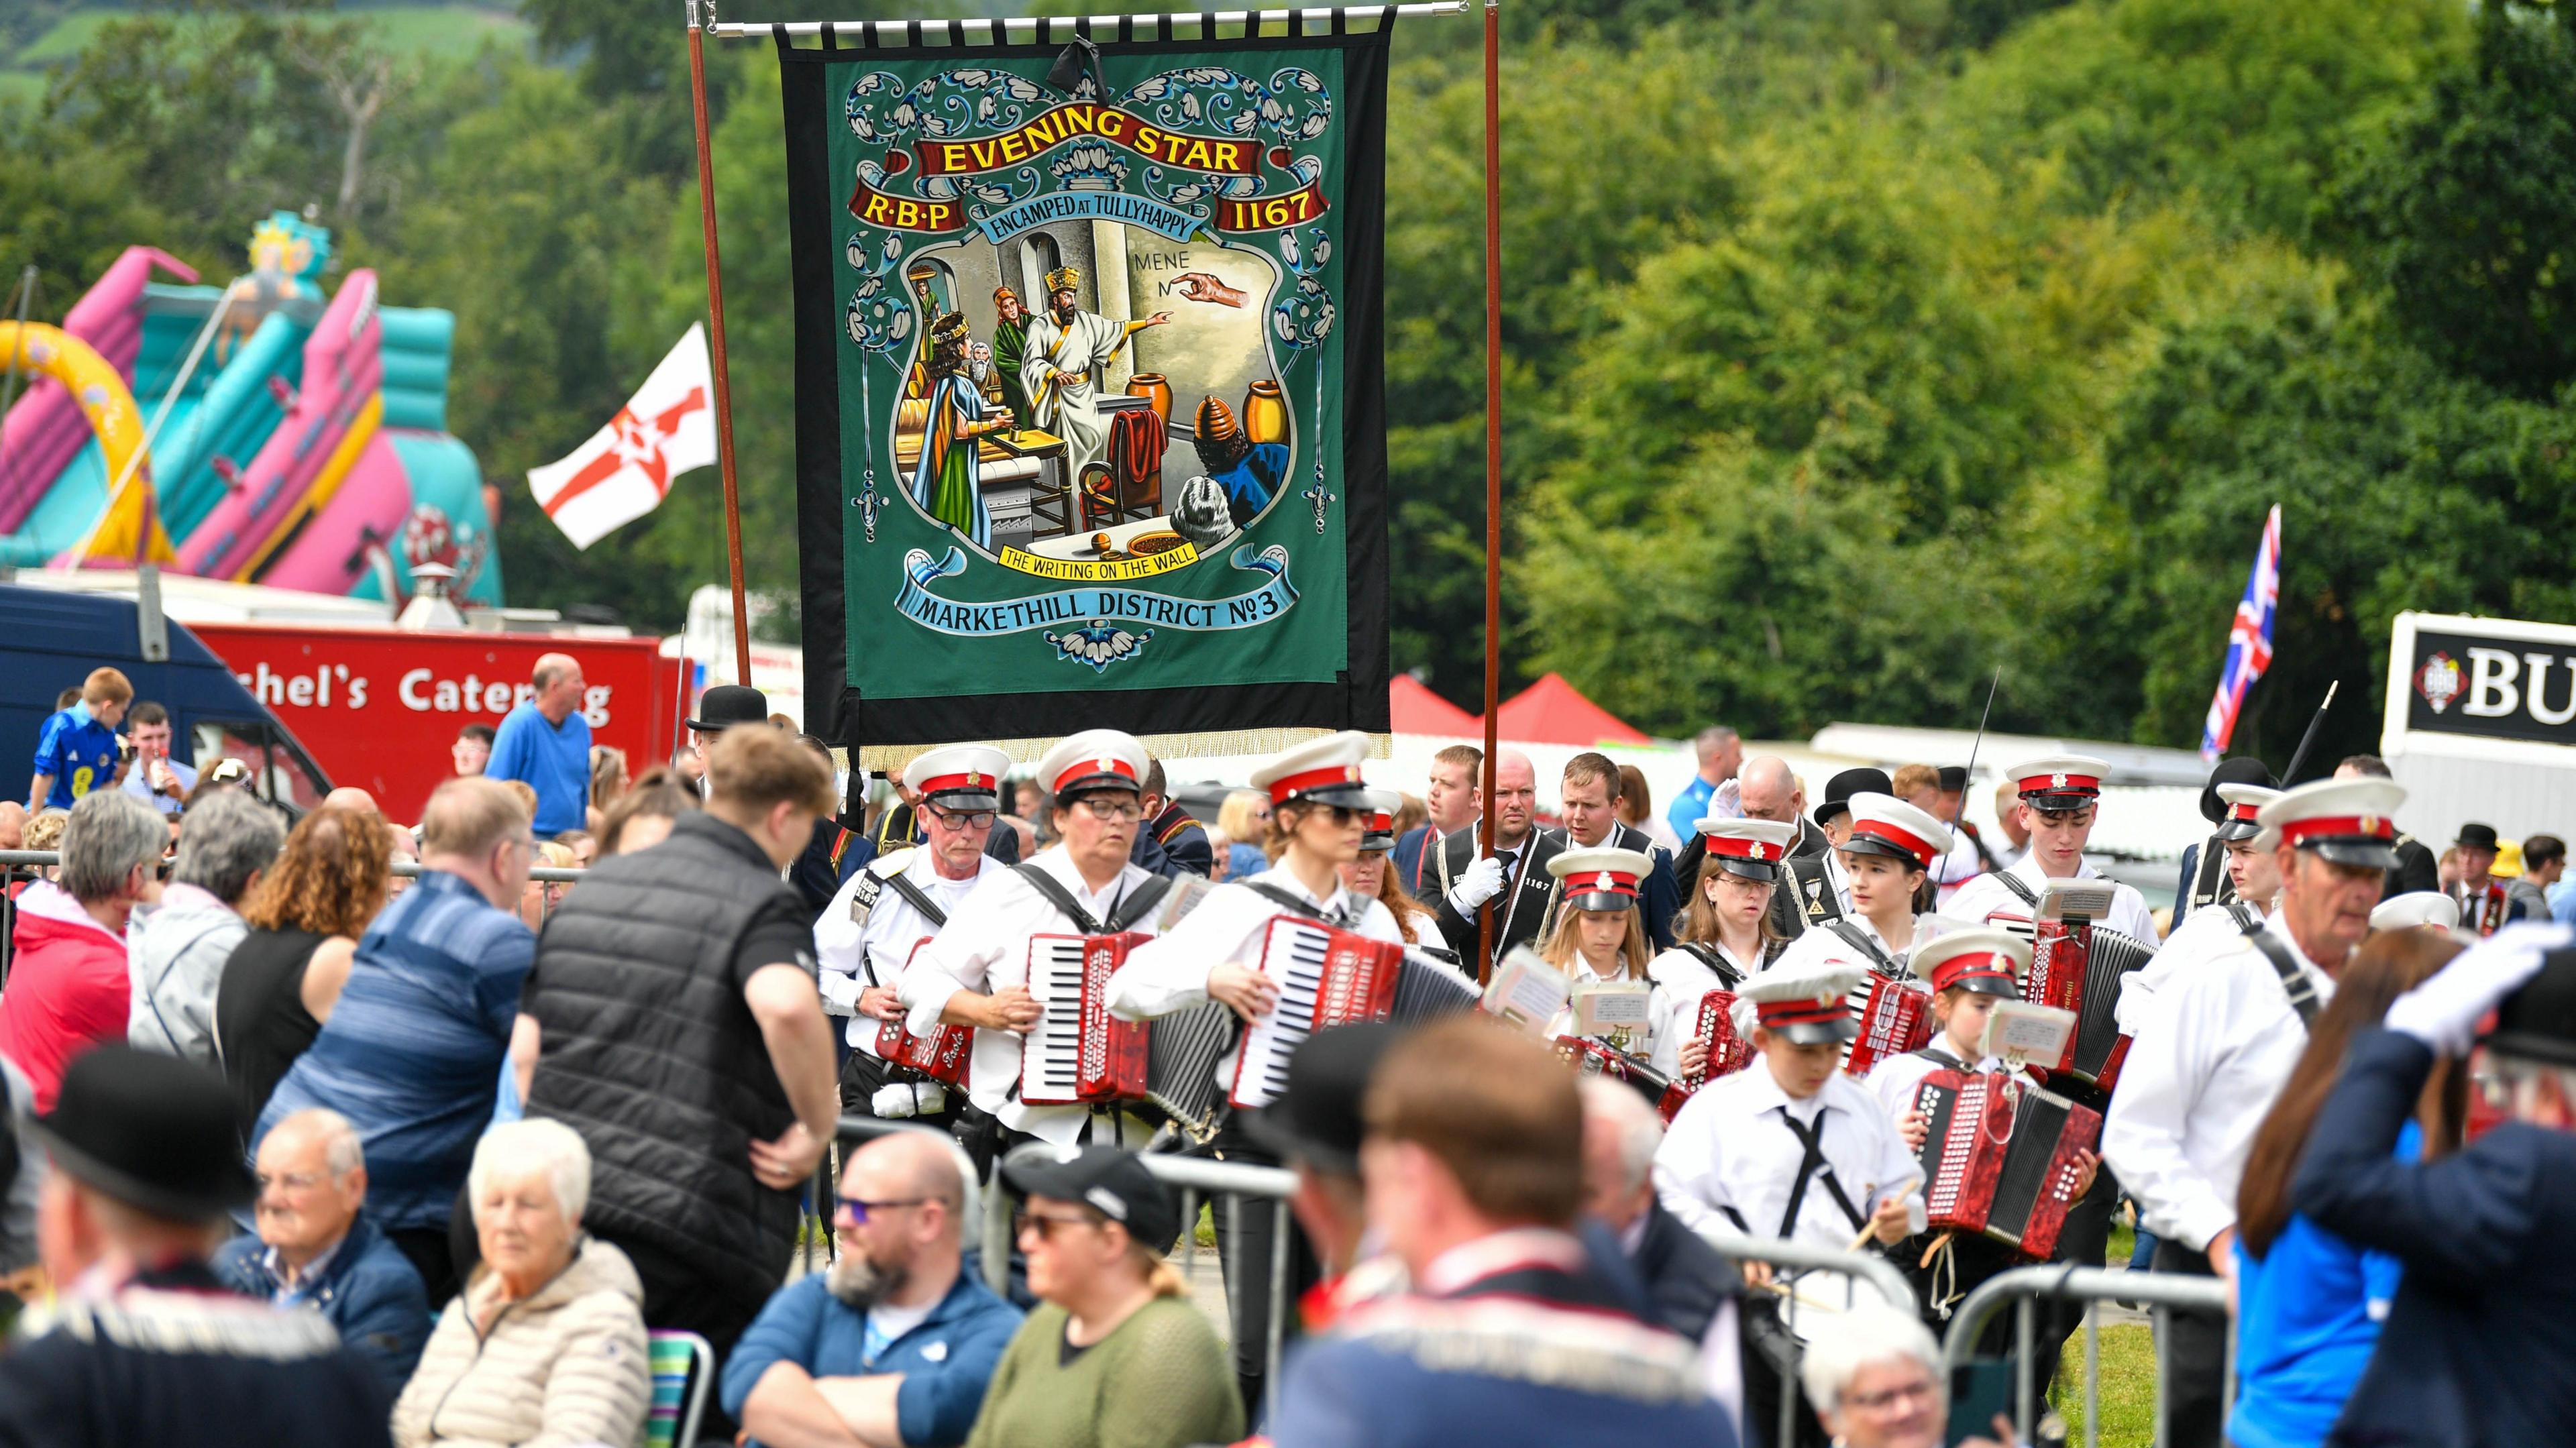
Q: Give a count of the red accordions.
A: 8